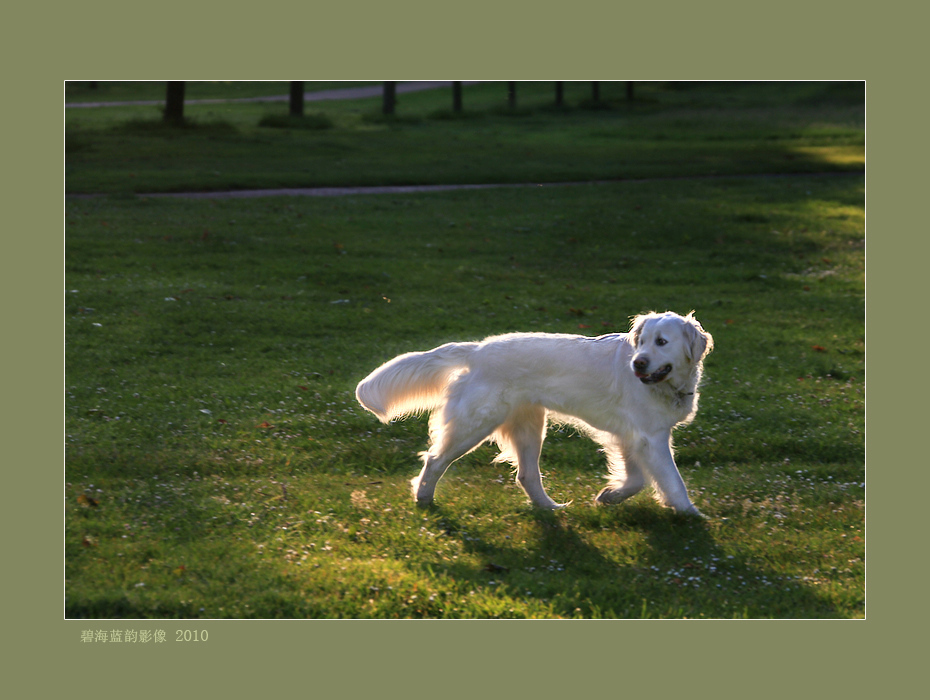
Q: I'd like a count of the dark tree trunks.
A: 8